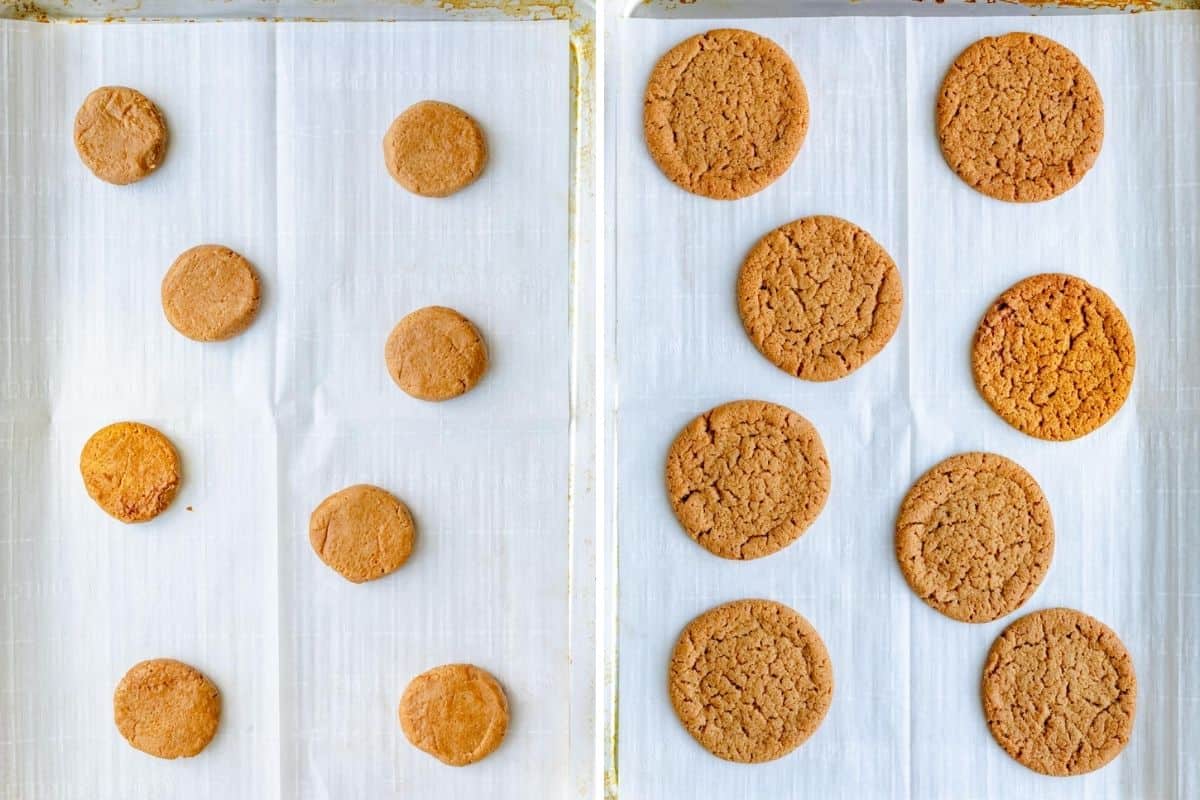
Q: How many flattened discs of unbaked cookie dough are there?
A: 8